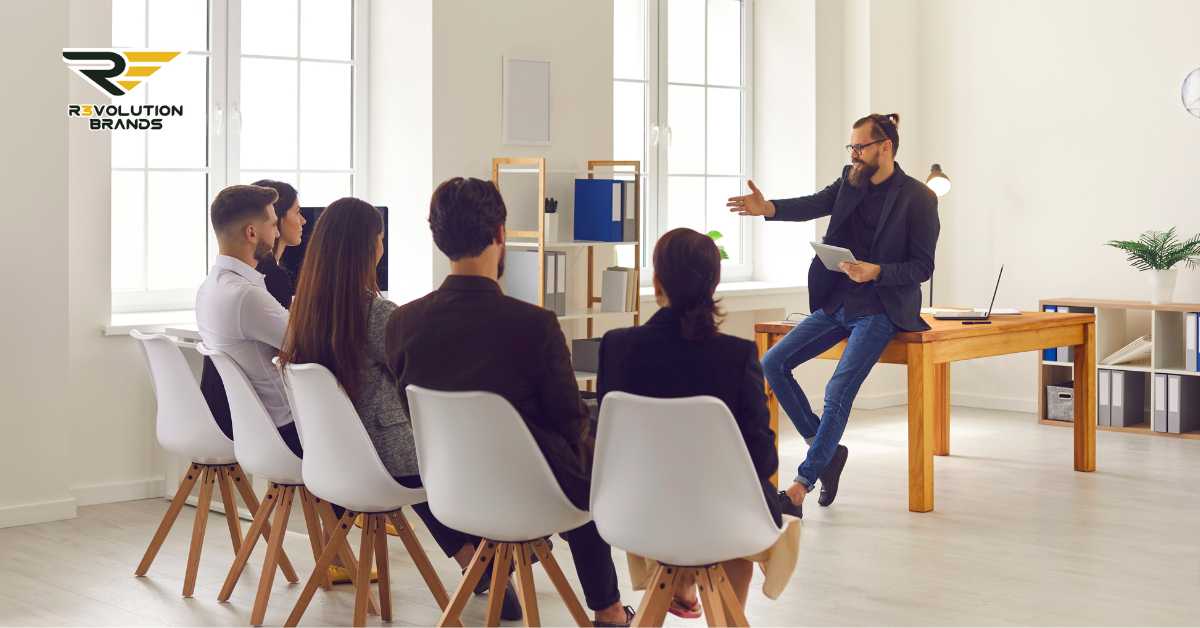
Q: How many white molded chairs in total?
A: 5